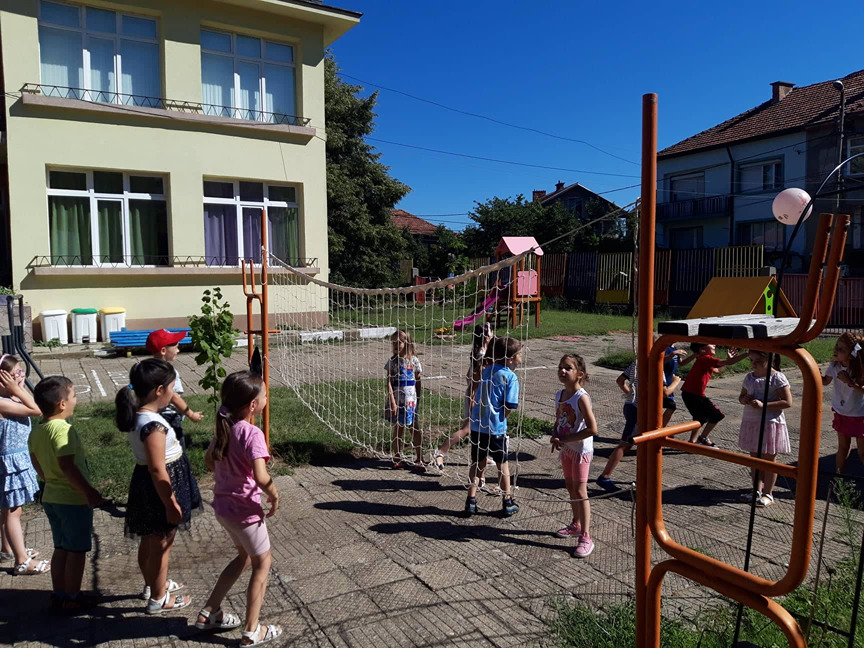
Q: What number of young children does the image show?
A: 14